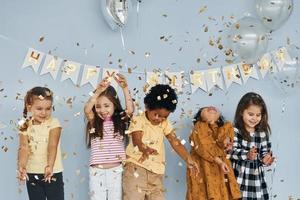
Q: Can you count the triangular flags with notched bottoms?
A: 13